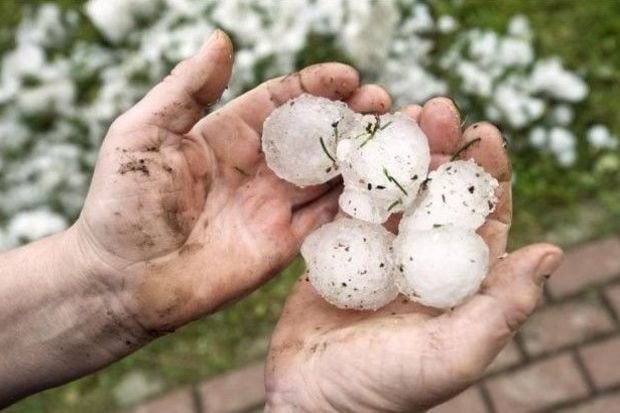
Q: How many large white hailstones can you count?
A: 5